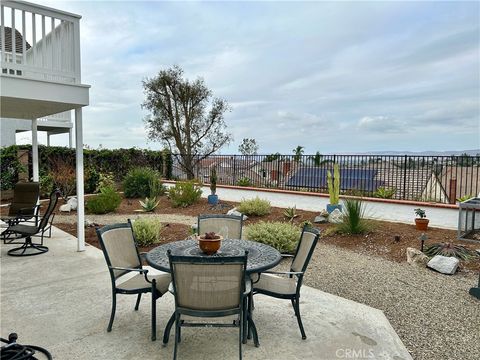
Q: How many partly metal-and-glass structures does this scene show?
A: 1